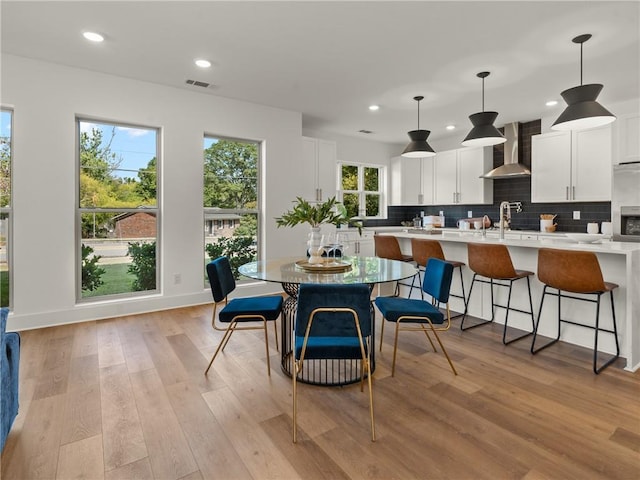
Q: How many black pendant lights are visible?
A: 3